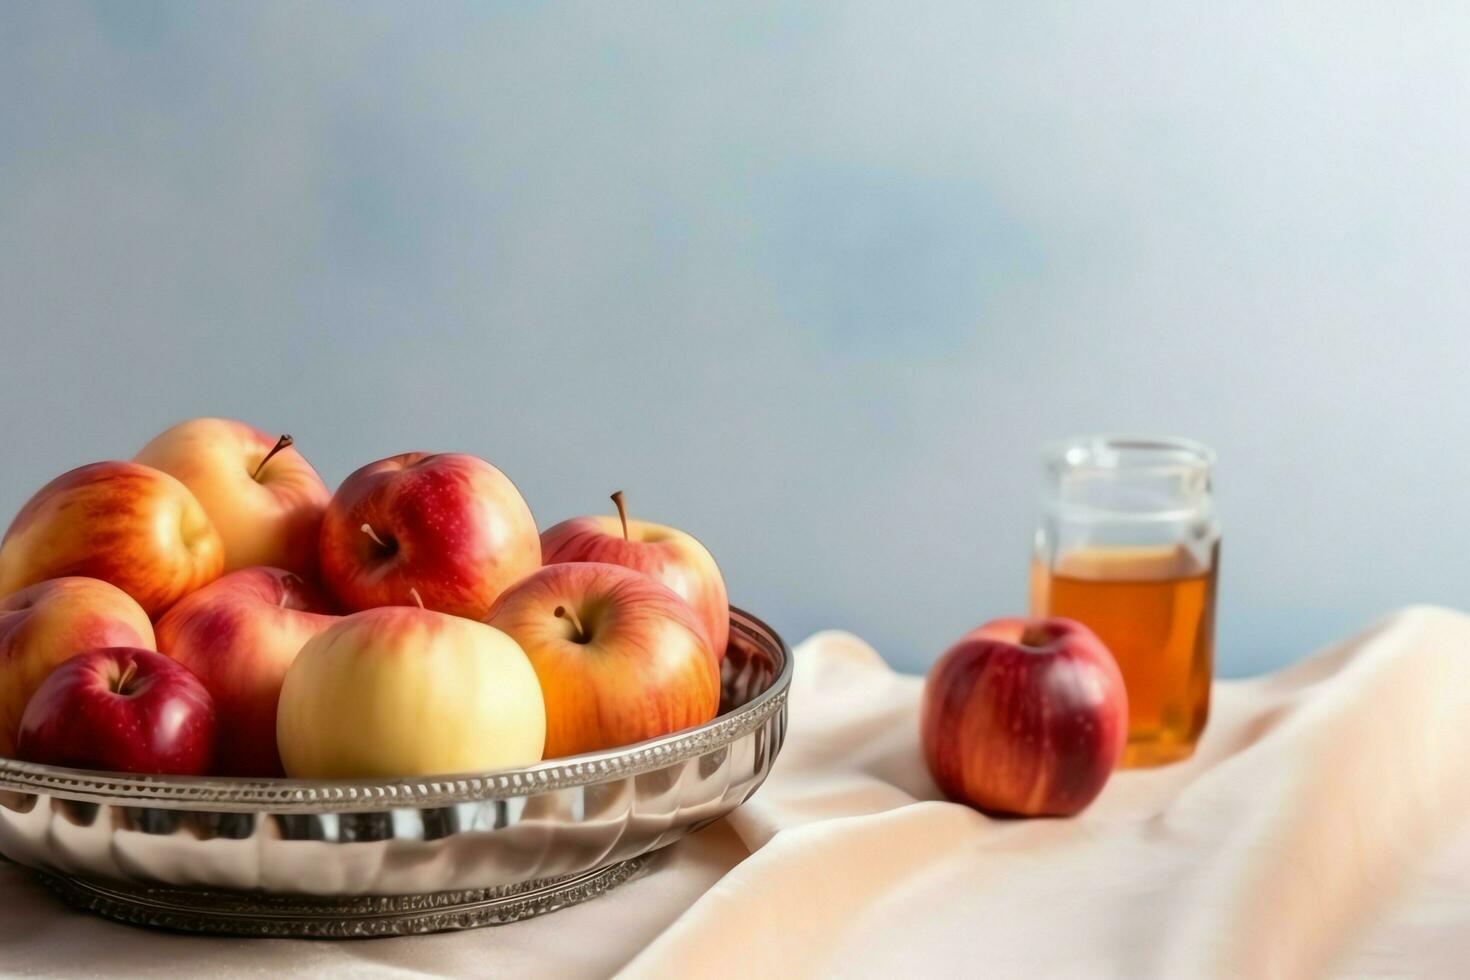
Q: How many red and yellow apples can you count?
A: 10